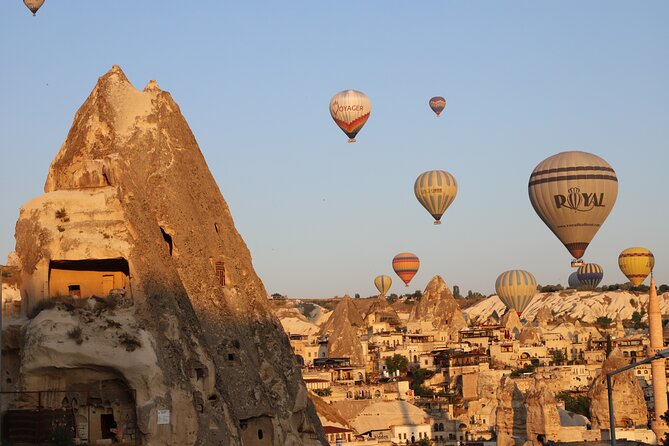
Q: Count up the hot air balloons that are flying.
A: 11